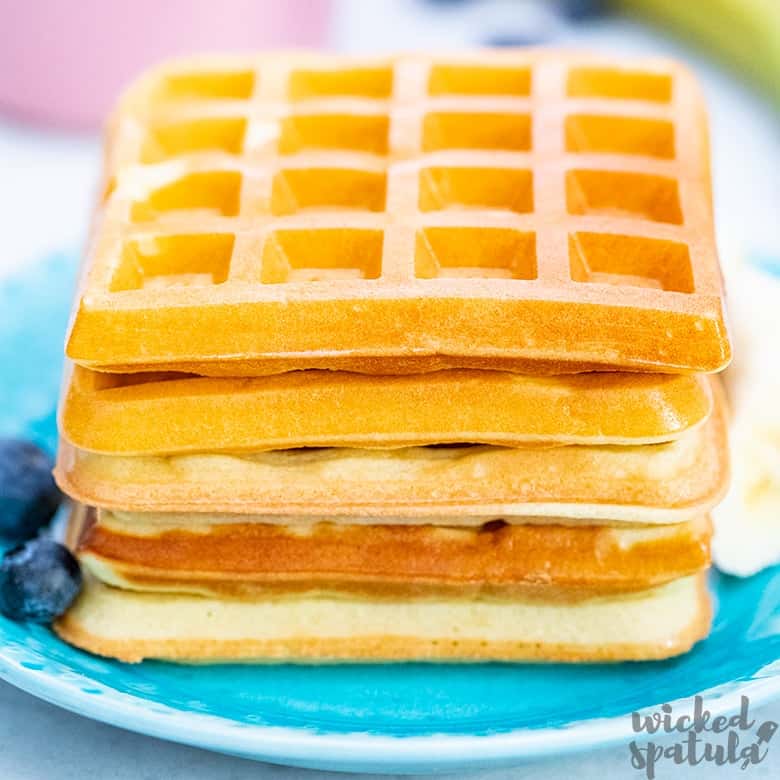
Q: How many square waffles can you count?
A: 5